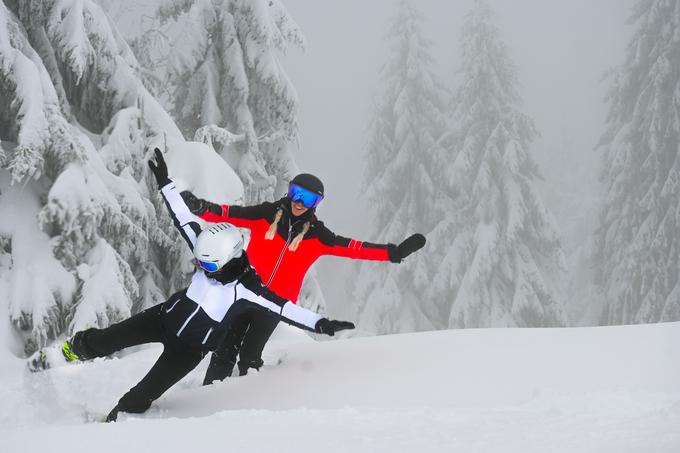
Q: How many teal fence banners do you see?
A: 0